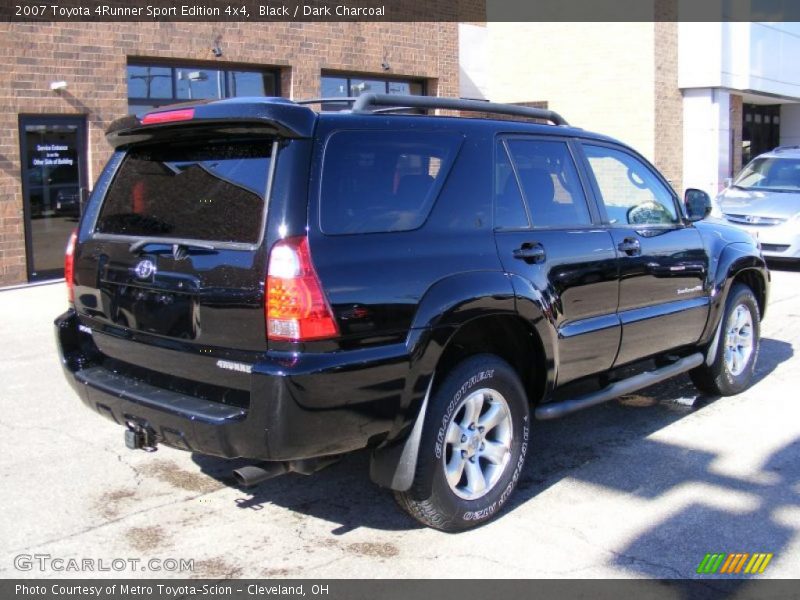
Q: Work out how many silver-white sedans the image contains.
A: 1